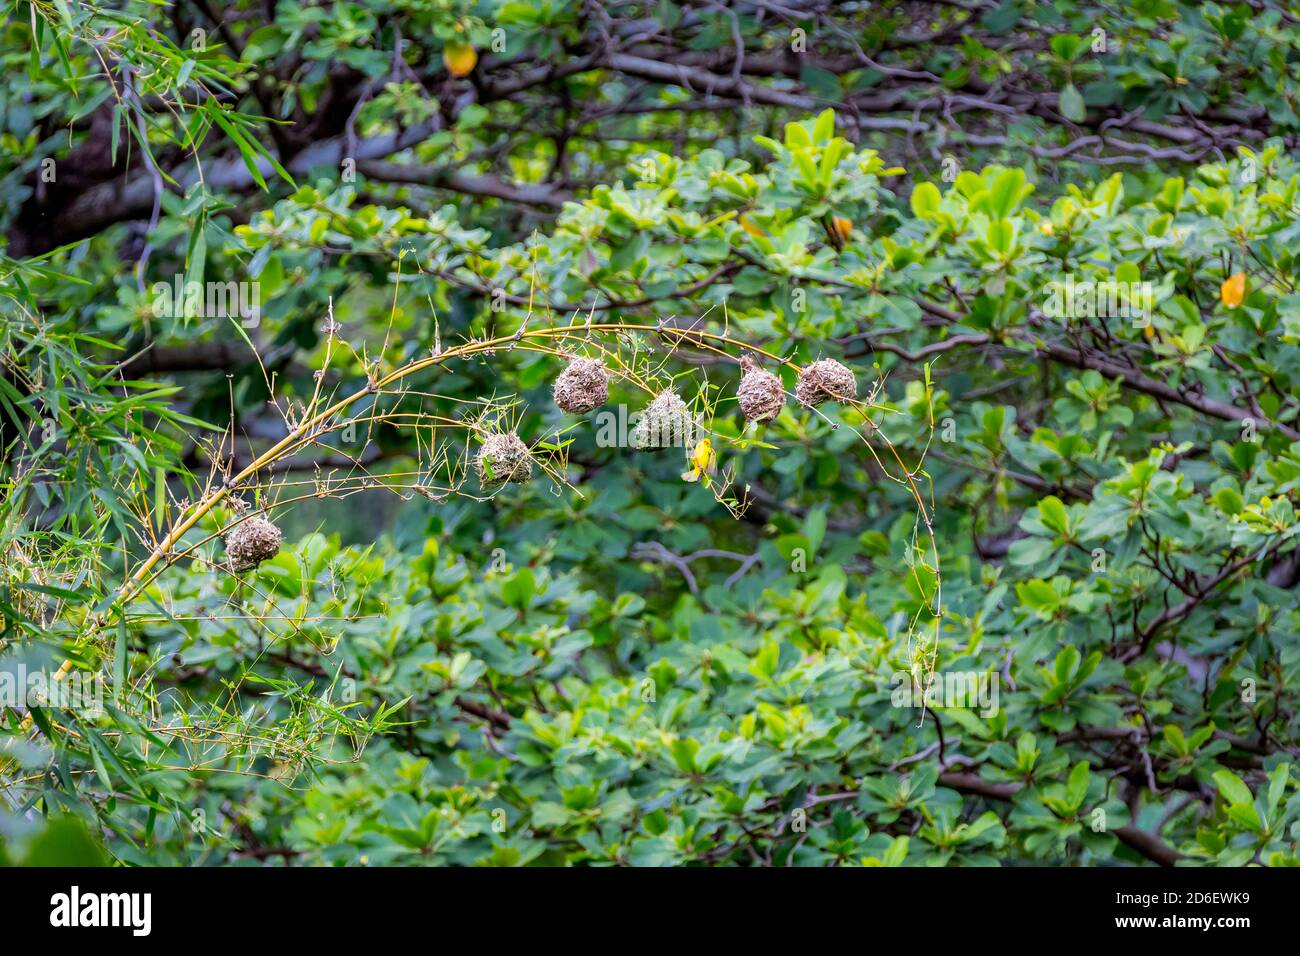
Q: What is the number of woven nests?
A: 6